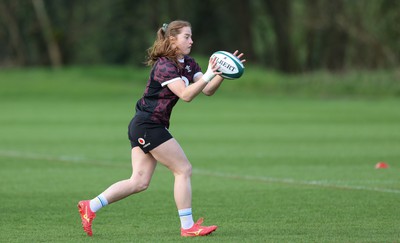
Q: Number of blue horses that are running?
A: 0